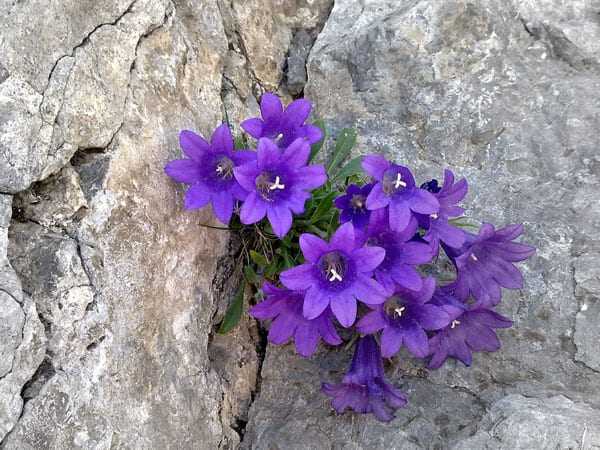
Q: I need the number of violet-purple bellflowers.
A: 13